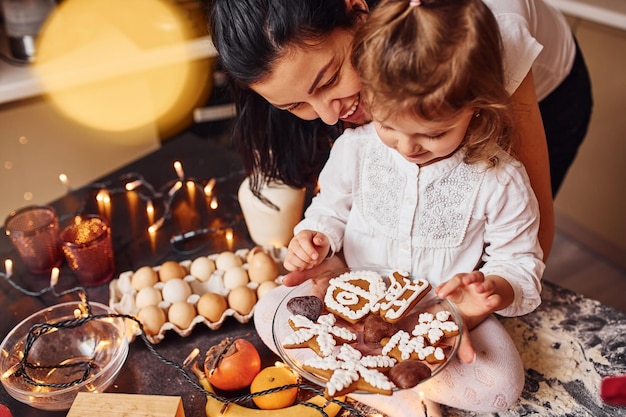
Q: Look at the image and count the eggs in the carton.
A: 13